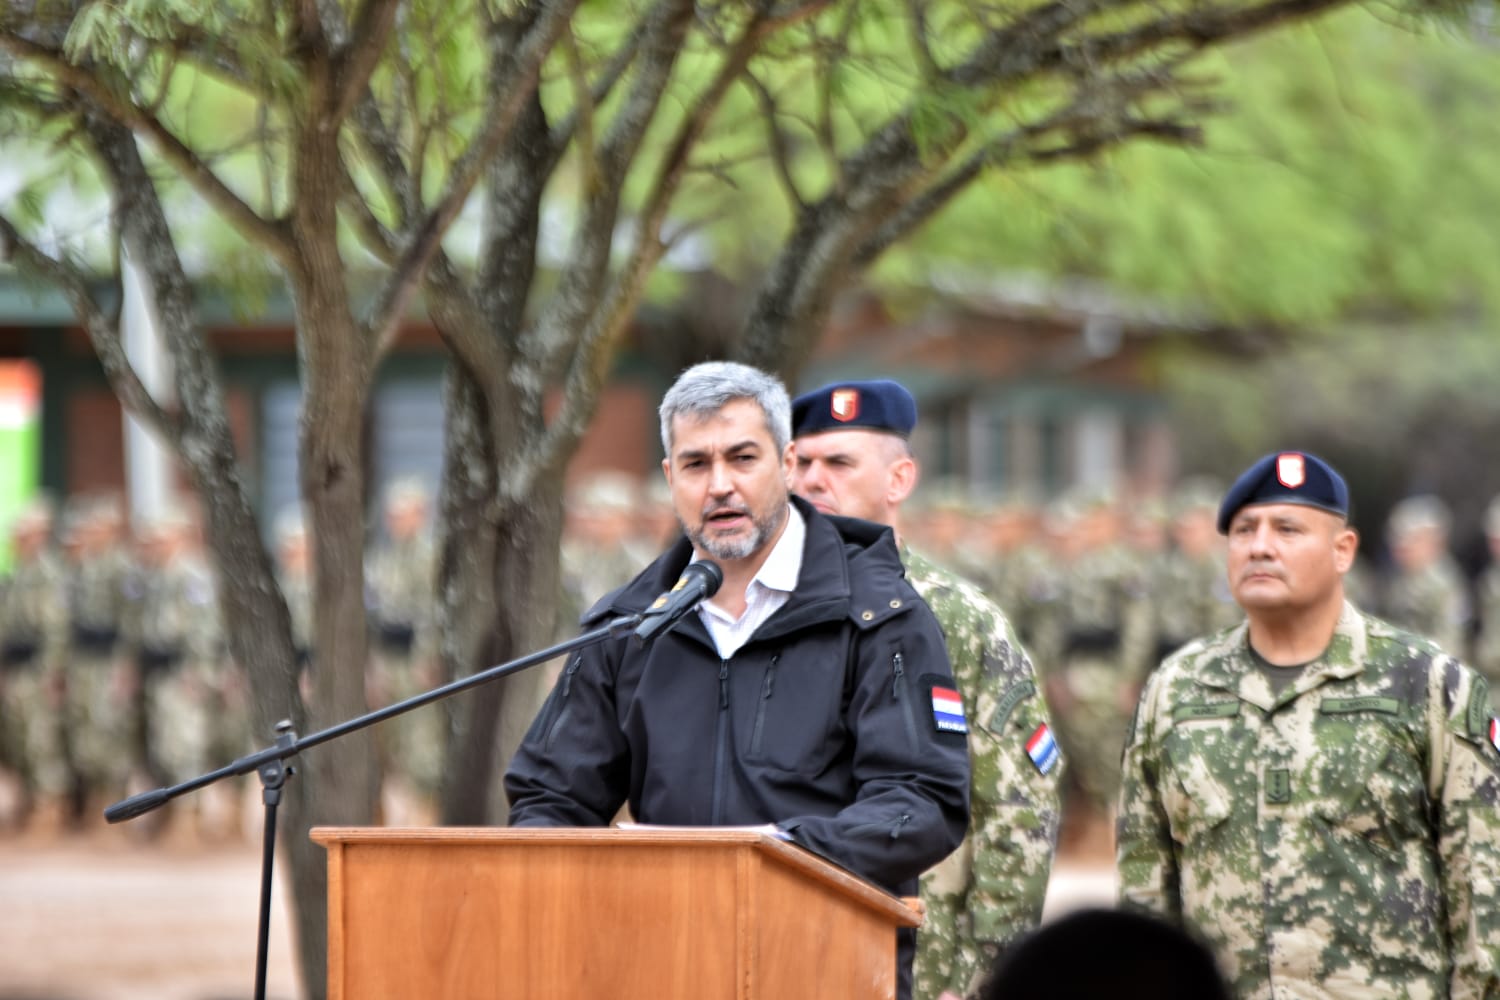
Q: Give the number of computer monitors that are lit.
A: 0